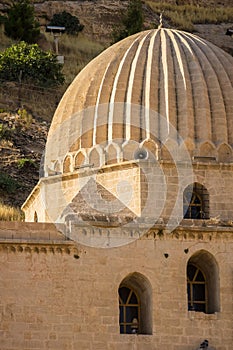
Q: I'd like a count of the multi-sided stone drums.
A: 1